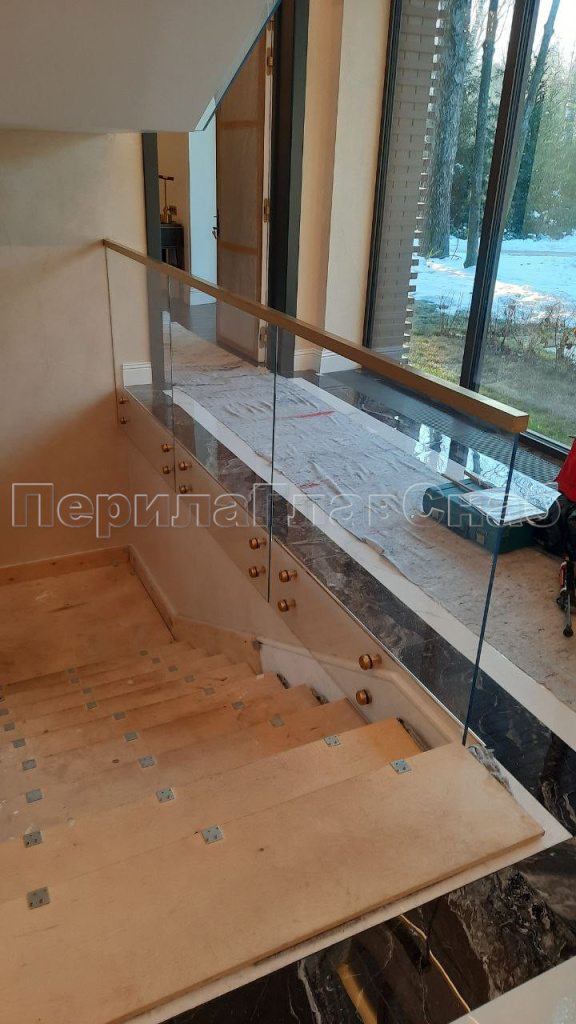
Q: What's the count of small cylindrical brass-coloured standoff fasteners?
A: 12